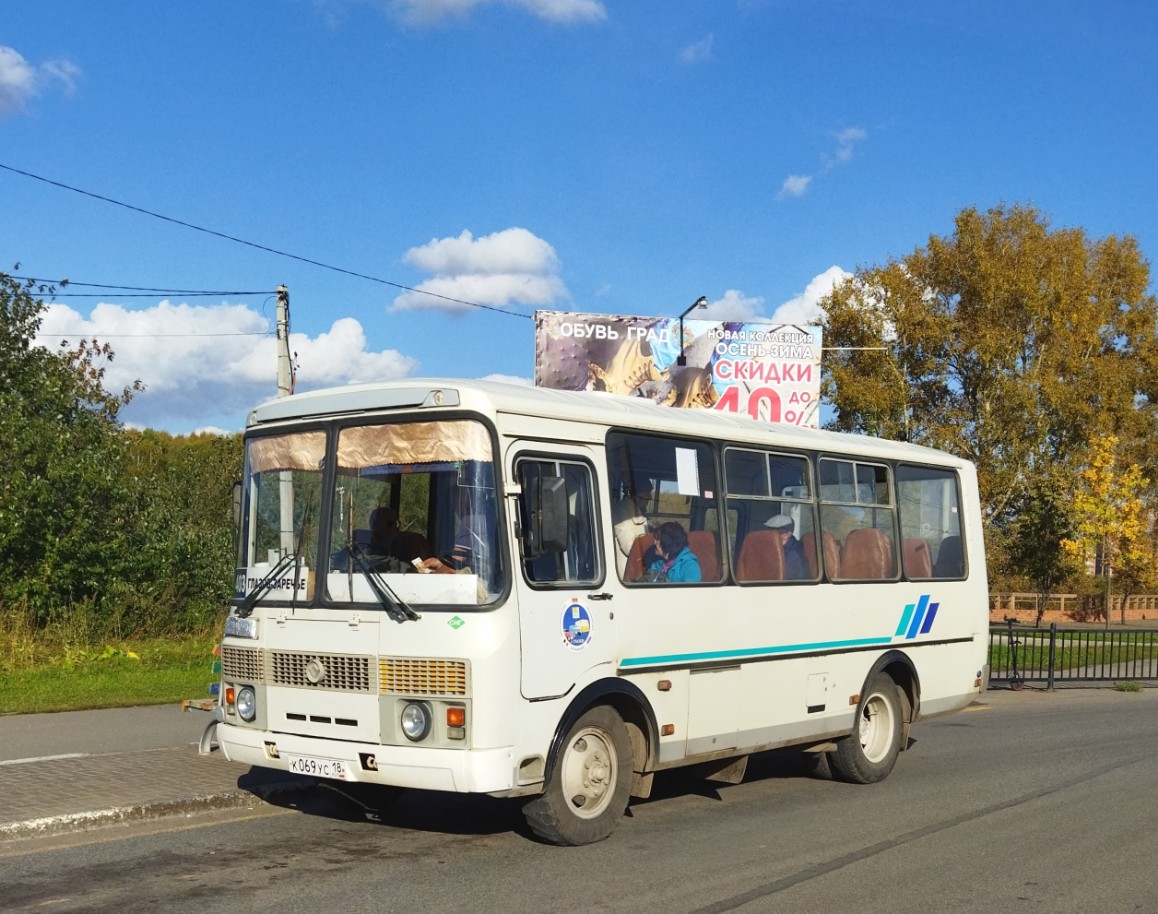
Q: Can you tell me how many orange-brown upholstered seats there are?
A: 6